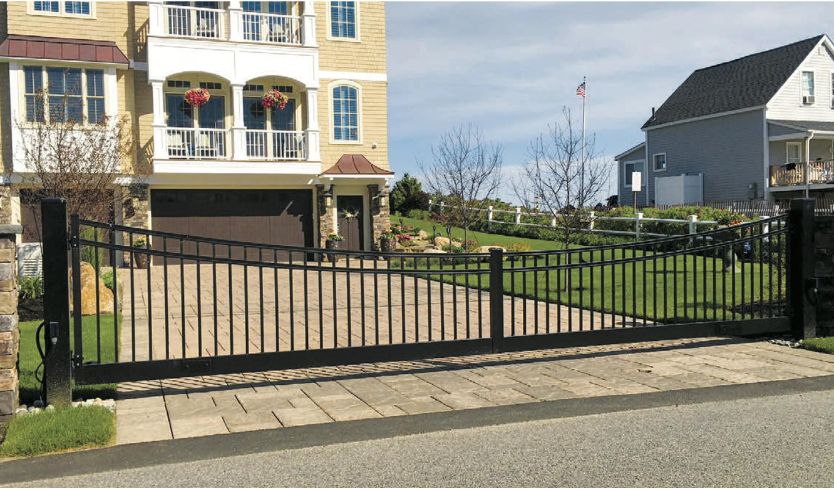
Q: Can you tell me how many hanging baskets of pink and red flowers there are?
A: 2